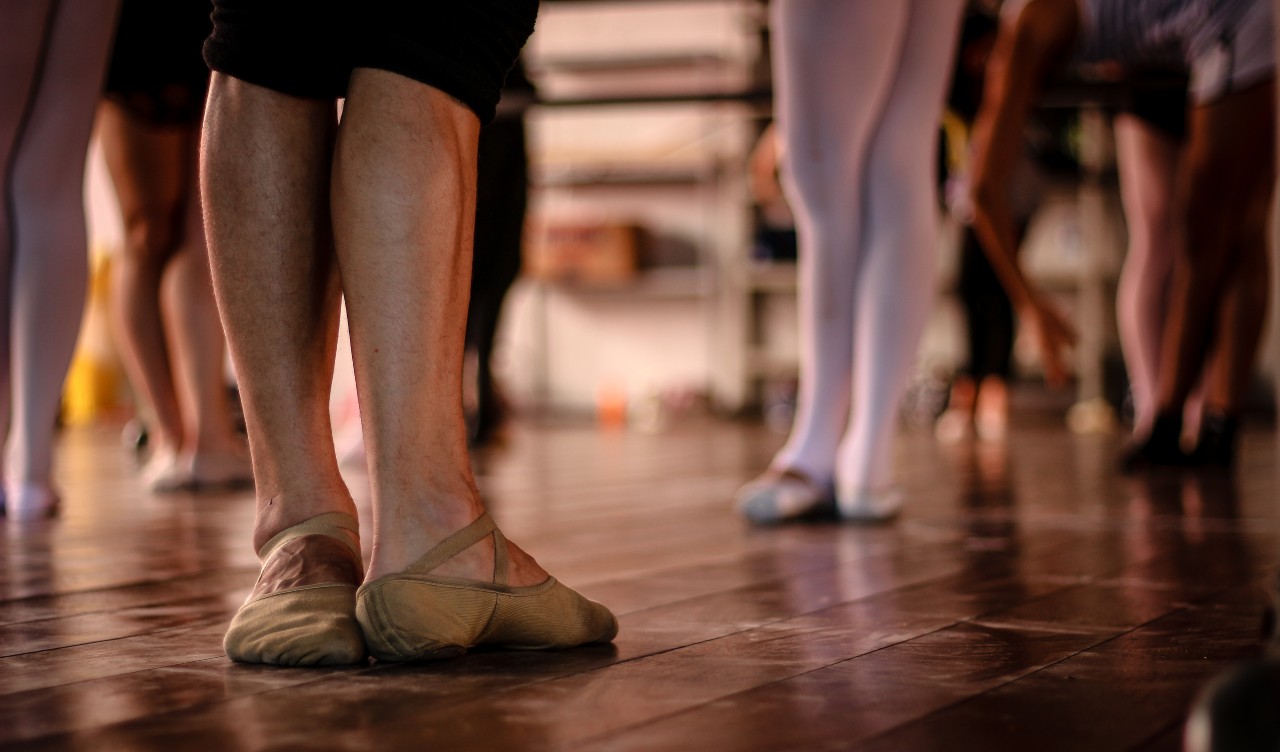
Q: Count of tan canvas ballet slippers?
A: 2